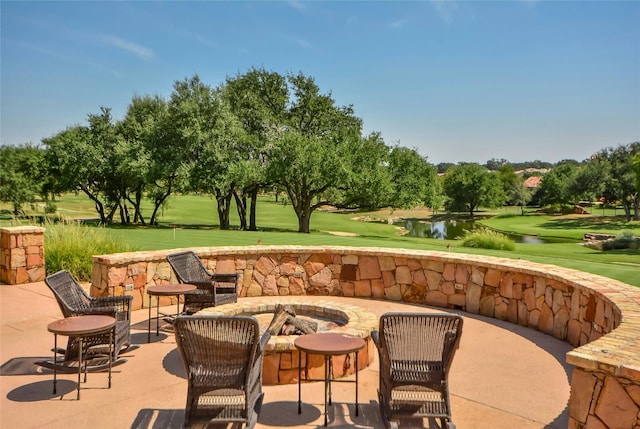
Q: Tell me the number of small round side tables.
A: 3